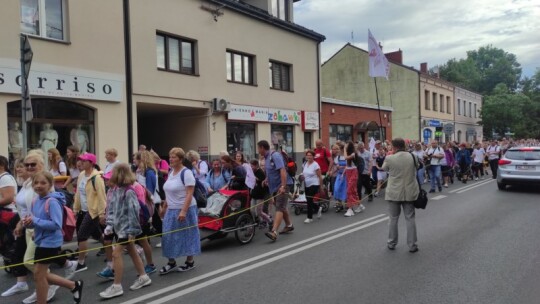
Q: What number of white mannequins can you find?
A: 3